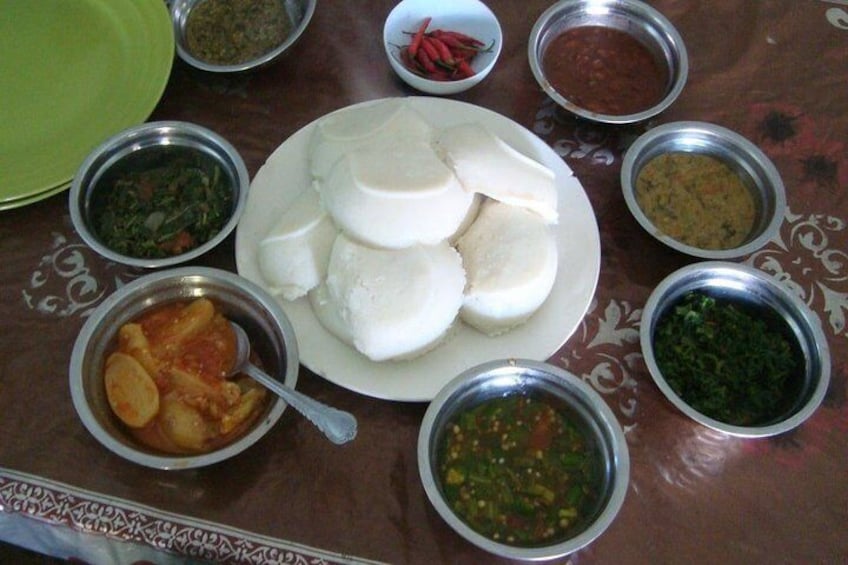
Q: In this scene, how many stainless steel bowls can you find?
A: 7